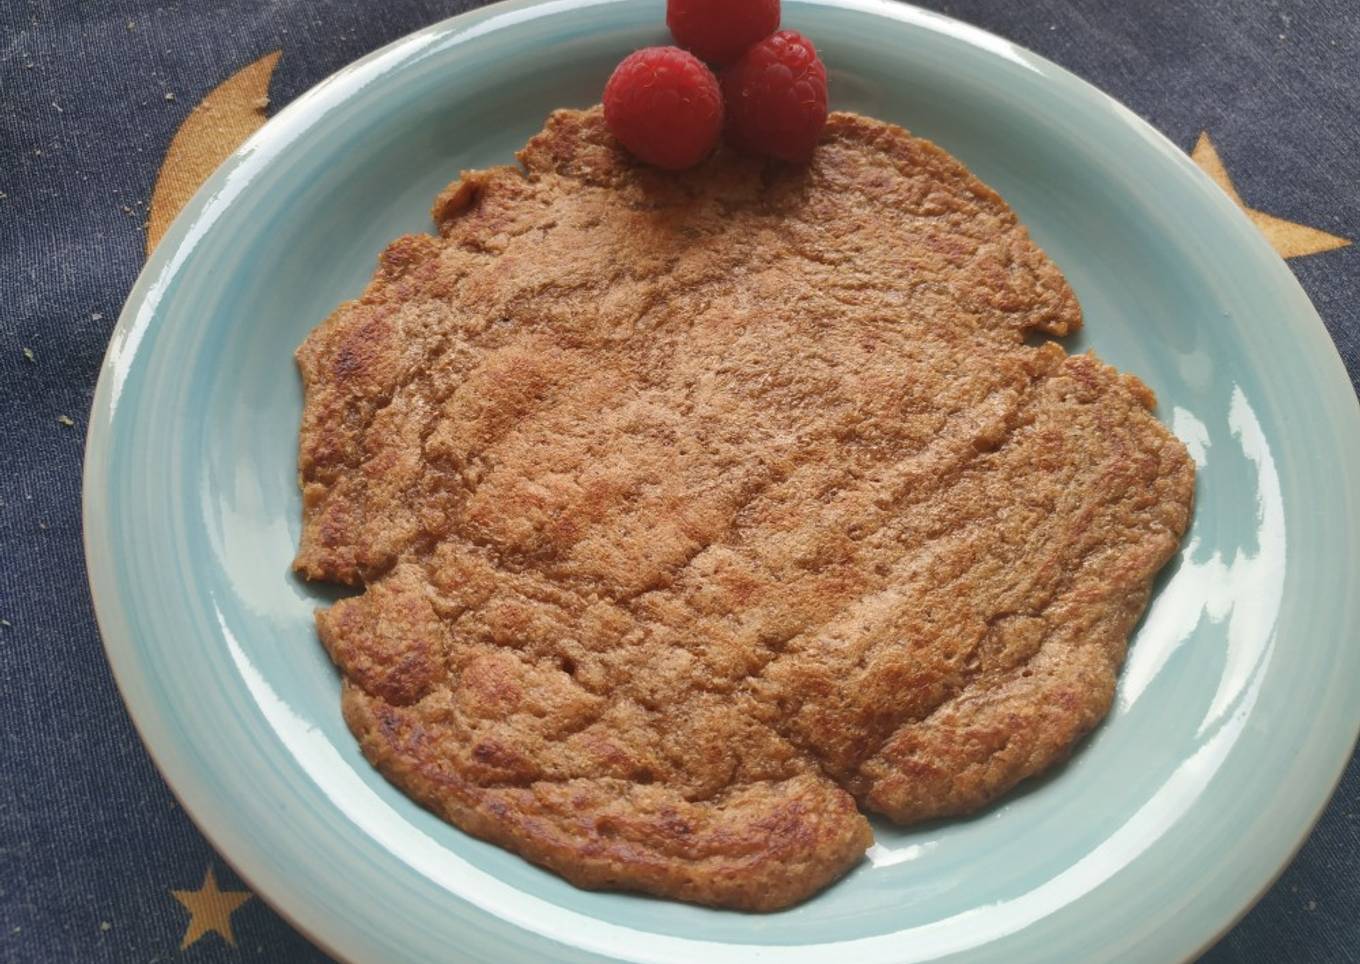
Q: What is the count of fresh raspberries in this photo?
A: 3